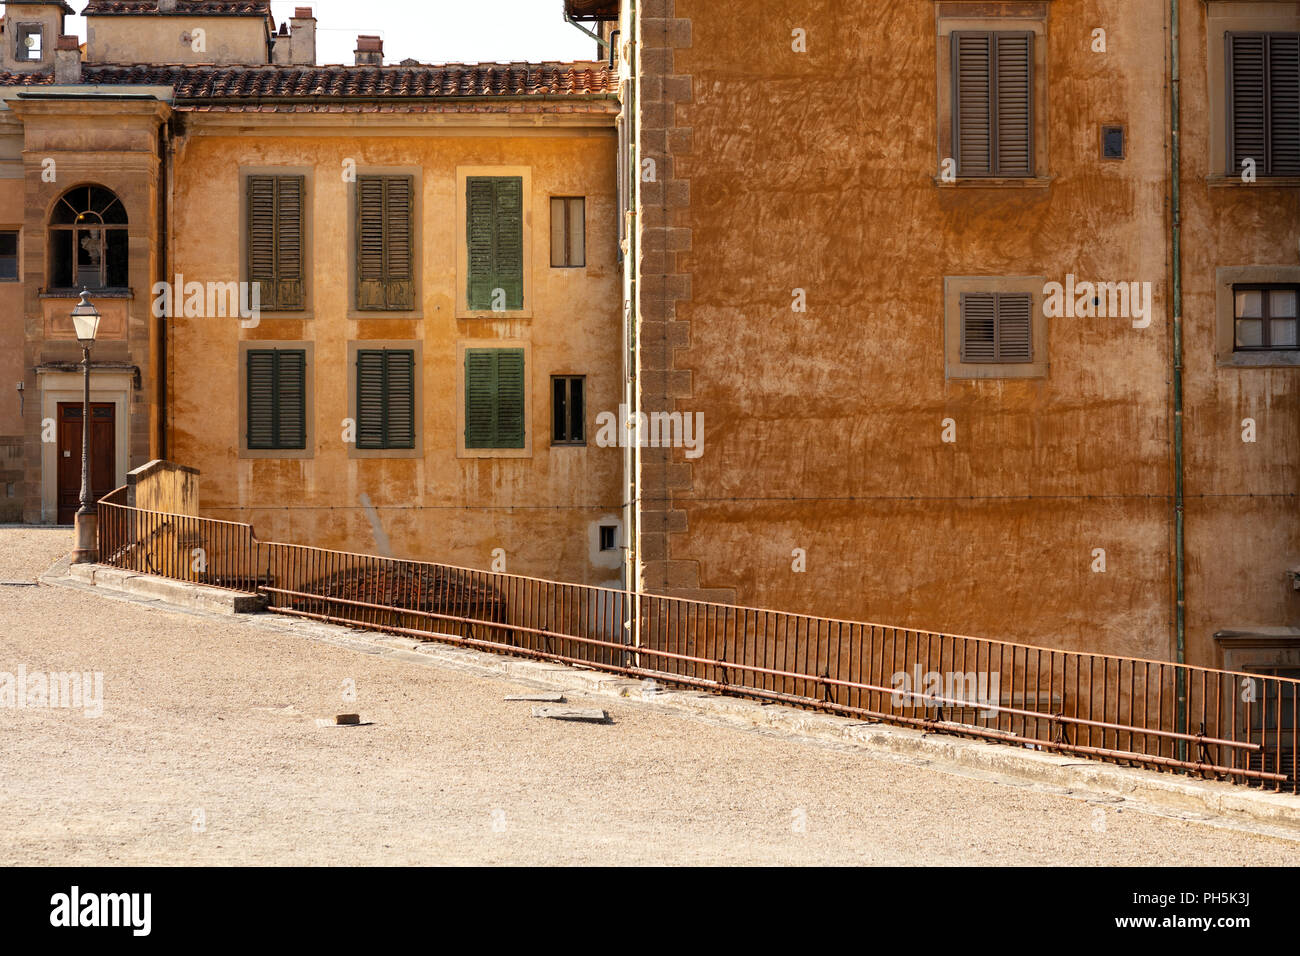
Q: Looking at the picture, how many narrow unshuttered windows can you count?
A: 2